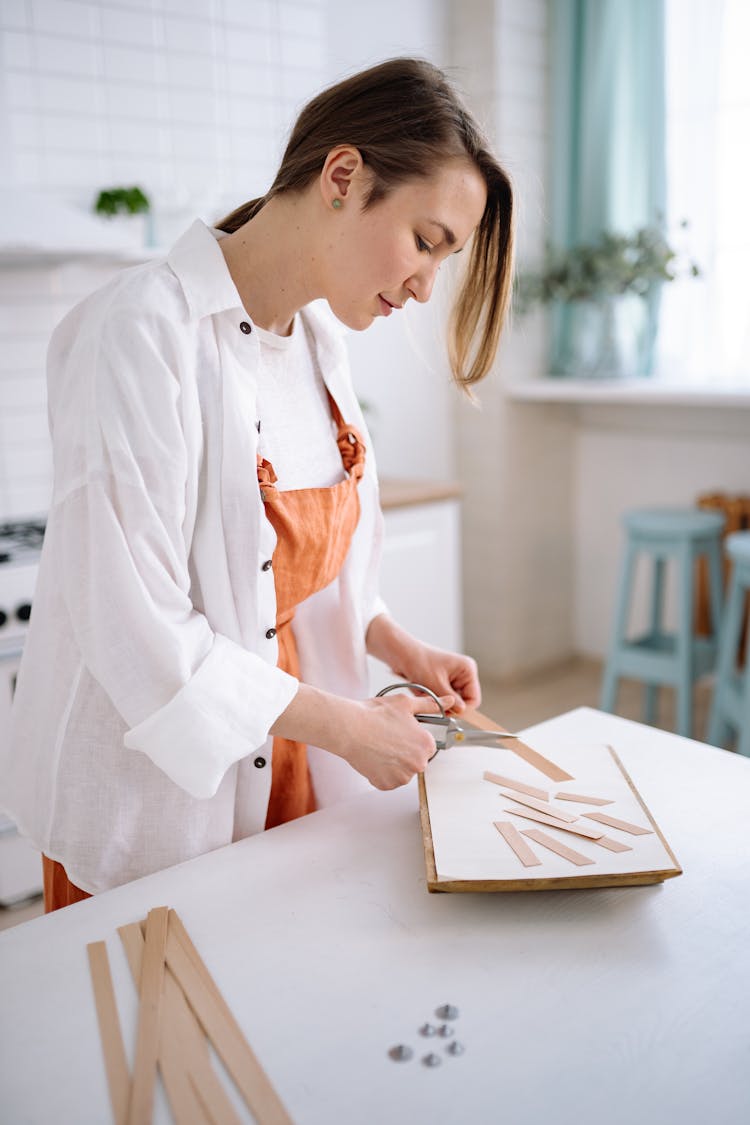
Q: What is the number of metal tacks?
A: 6